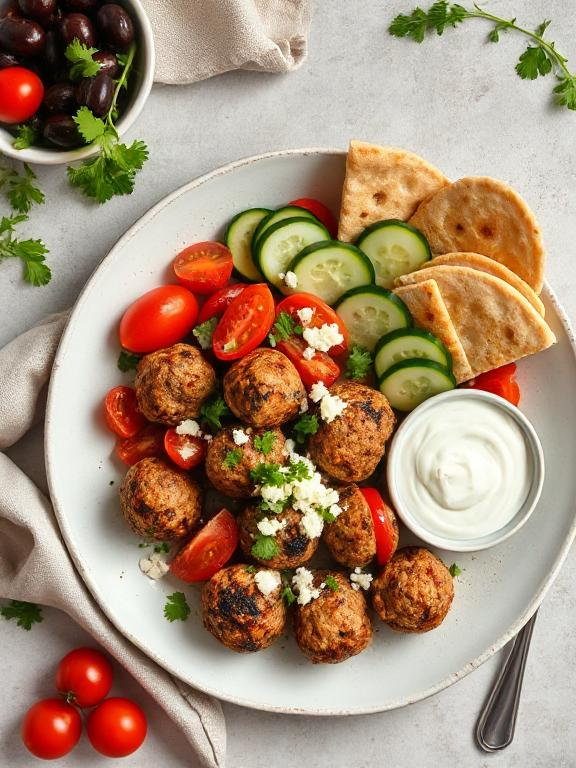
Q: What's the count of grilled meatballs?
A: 10